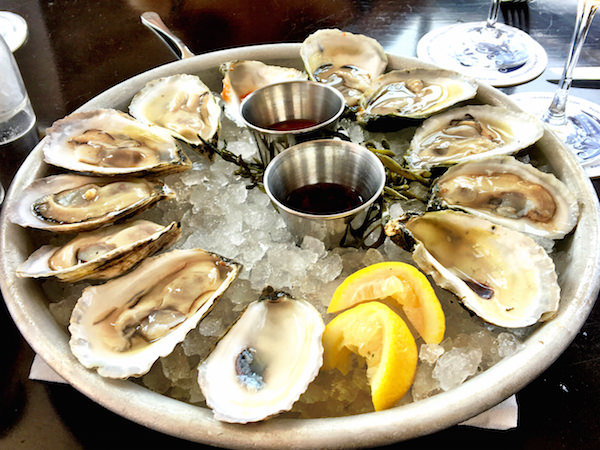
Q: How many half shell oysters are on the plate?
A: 12